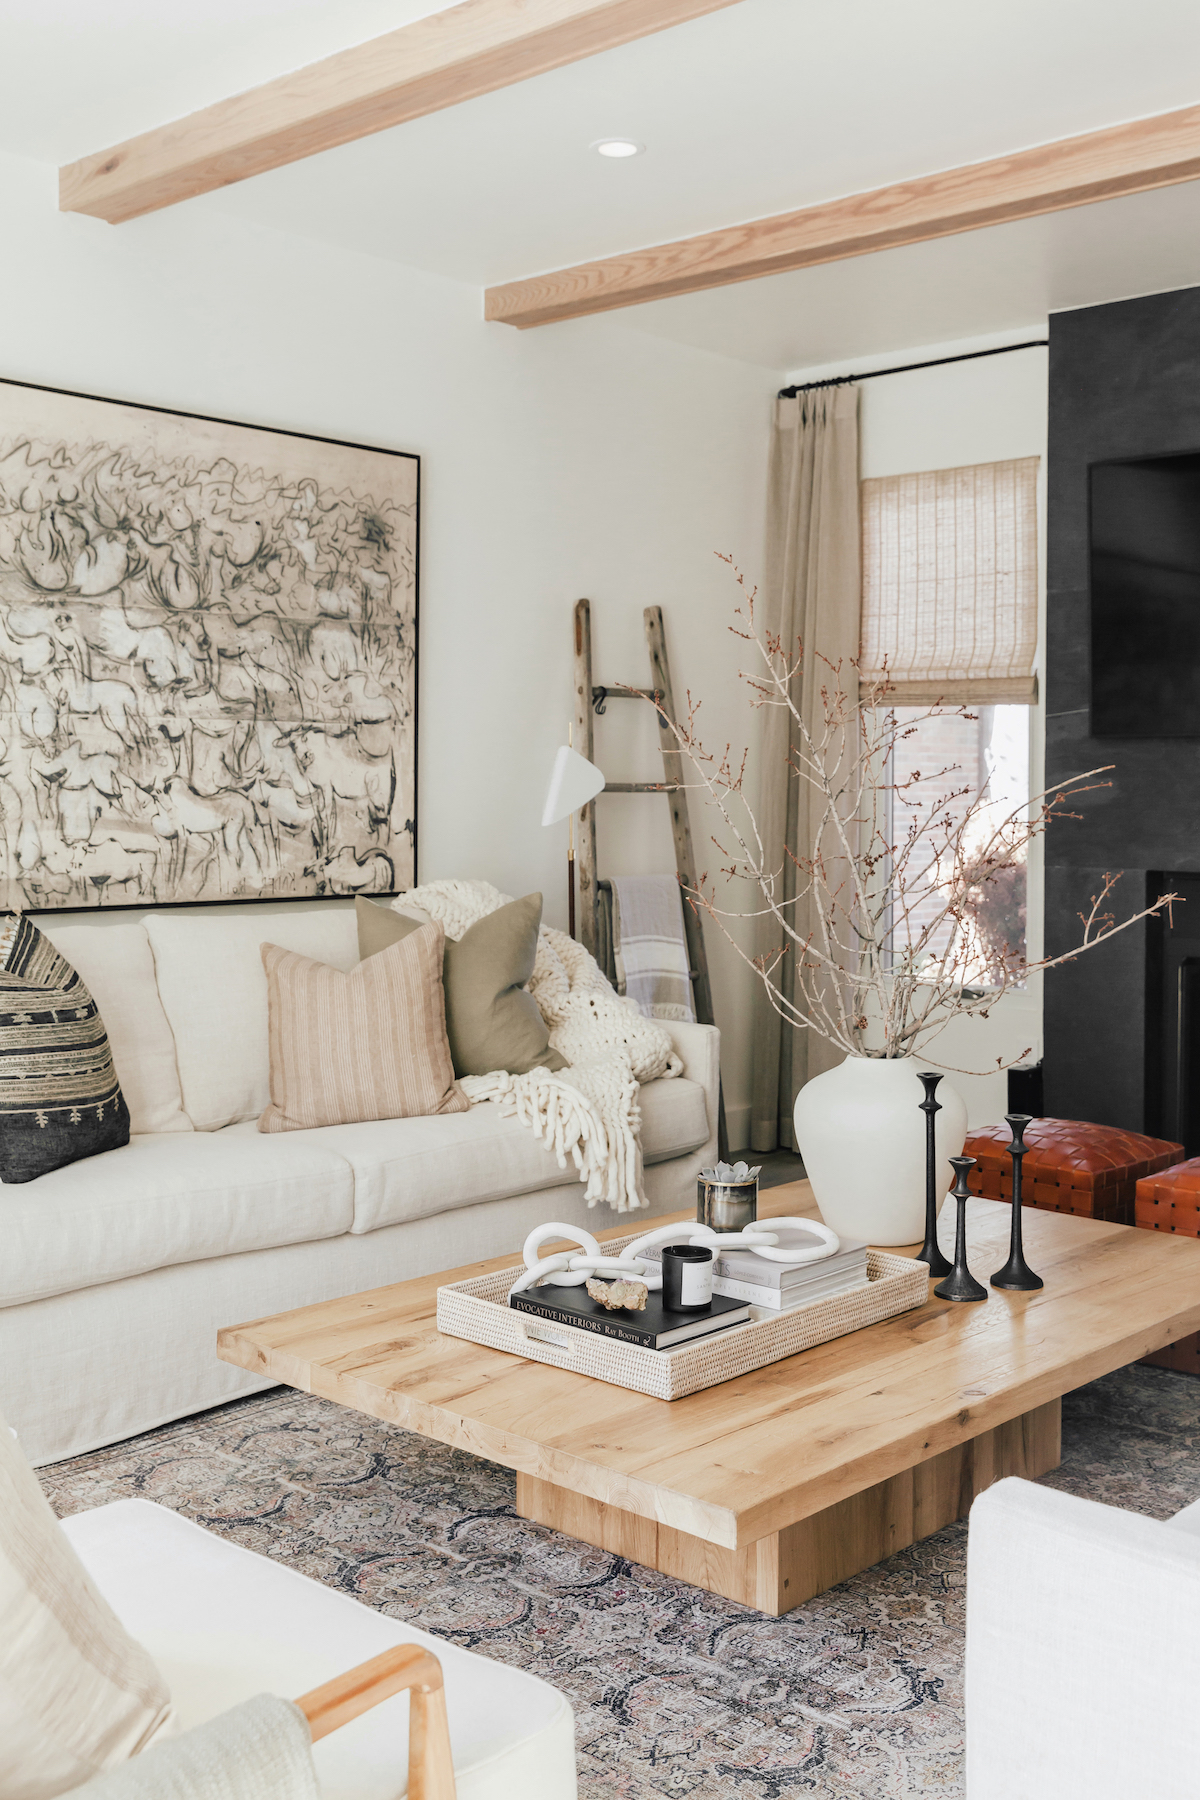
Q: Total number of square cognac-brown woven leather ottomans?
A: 2